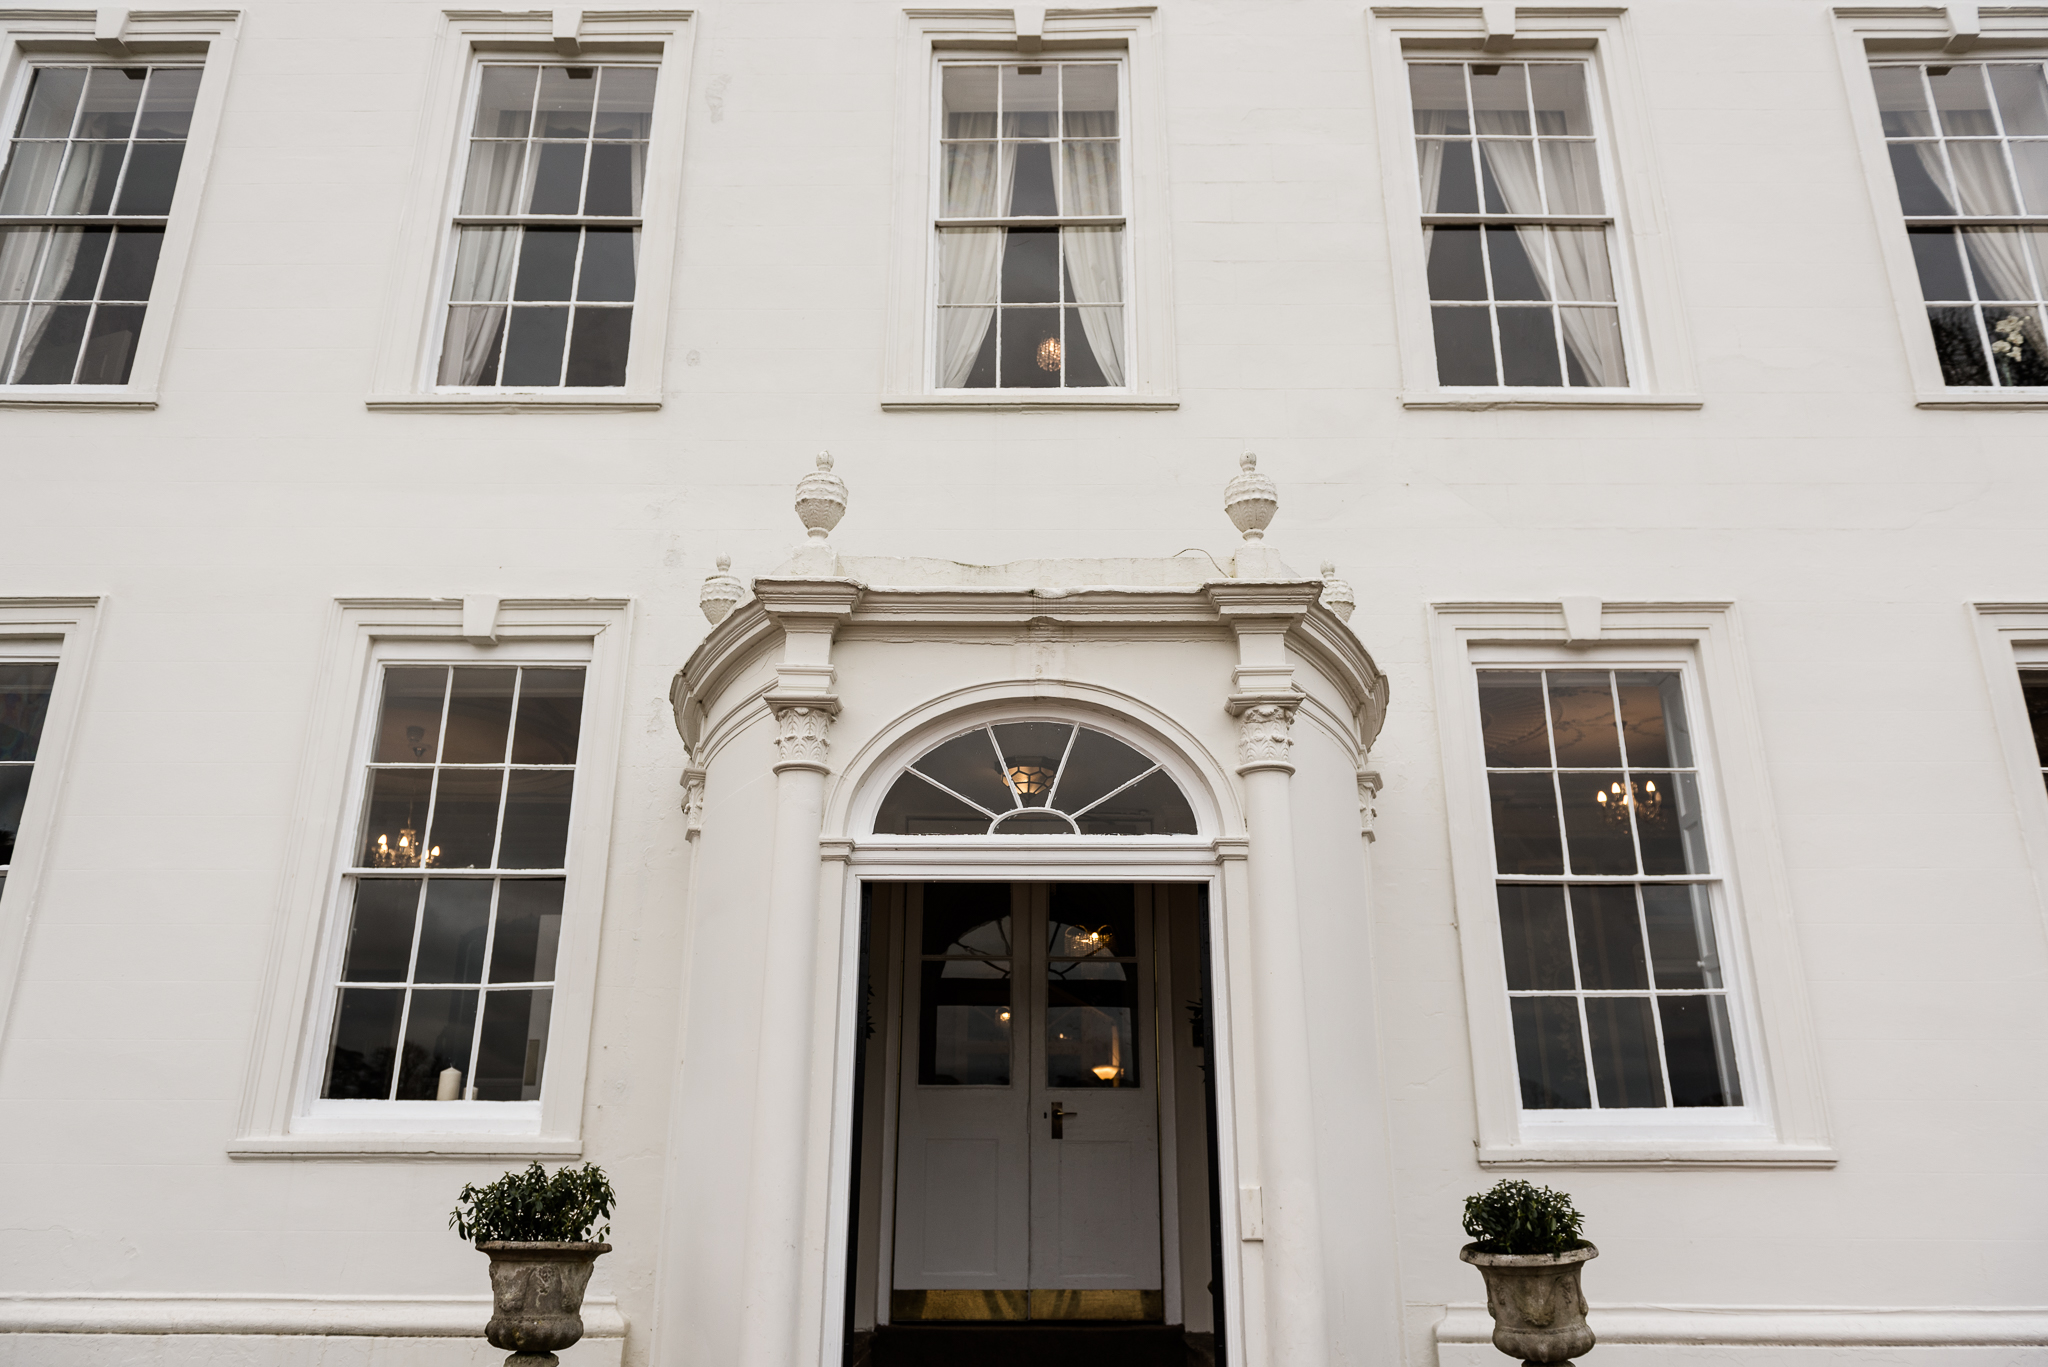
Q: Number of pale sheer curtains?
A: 8